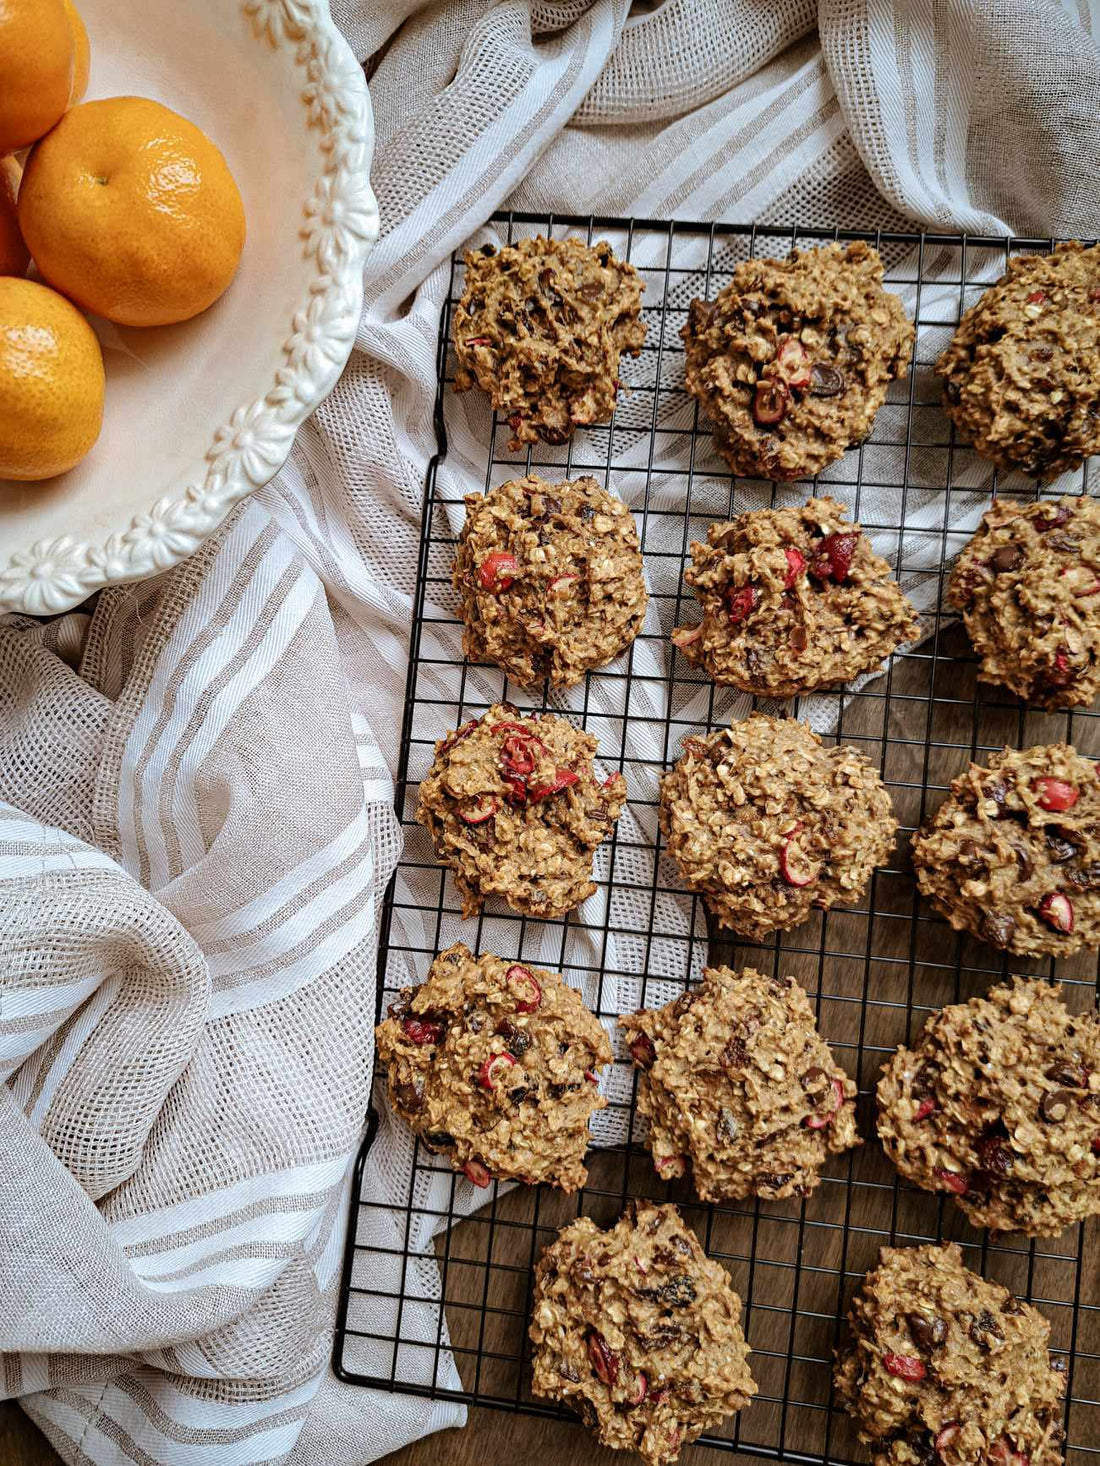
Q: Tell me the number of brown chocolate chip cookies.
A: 14